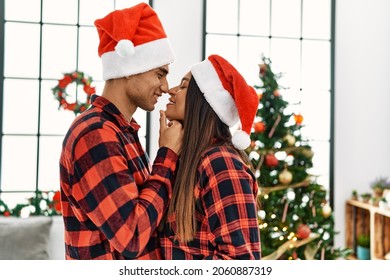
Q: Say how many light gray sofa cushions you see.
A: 1